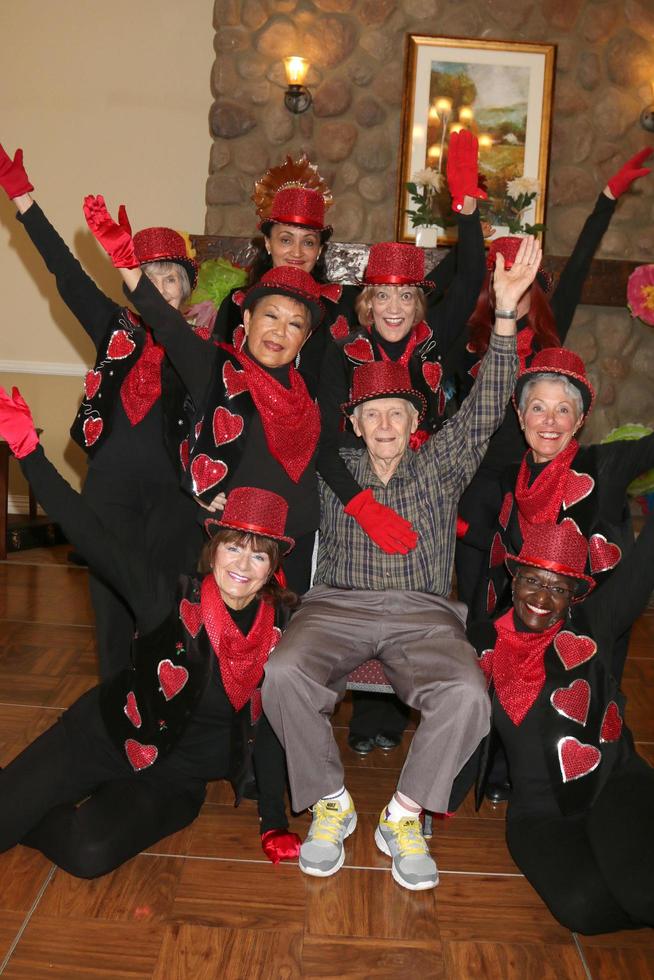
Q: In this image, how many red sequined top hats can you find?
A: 9